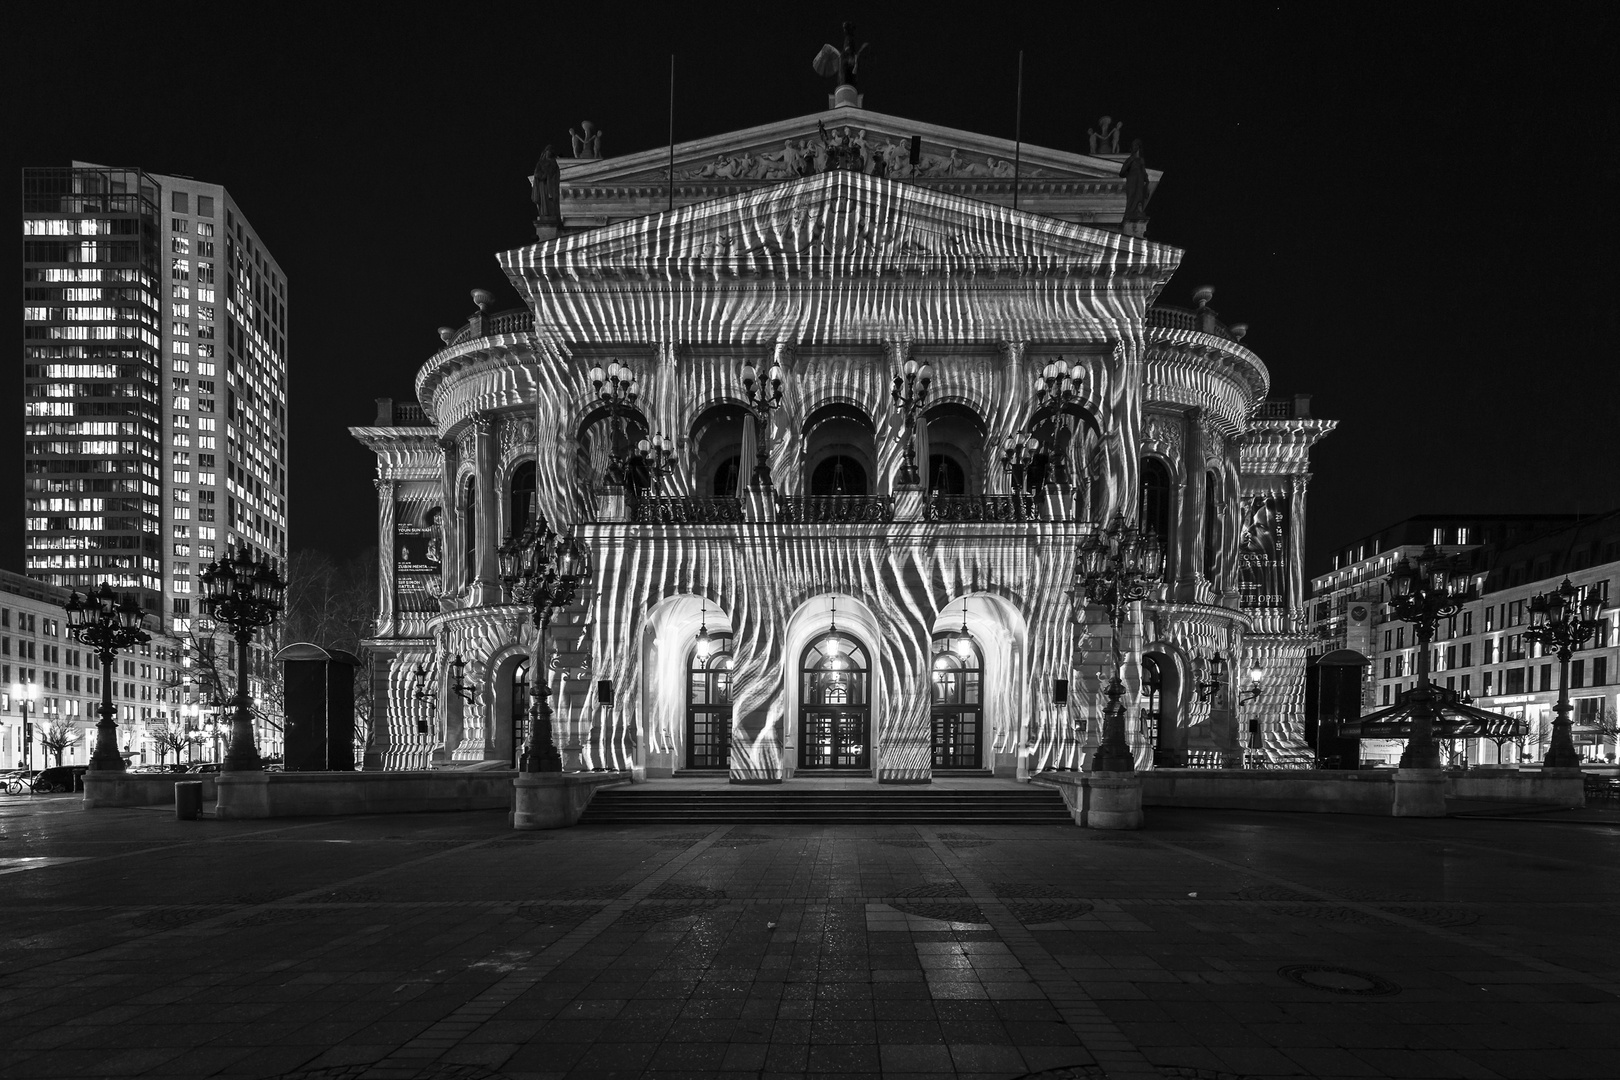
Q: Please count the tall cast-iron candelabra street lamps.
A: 6